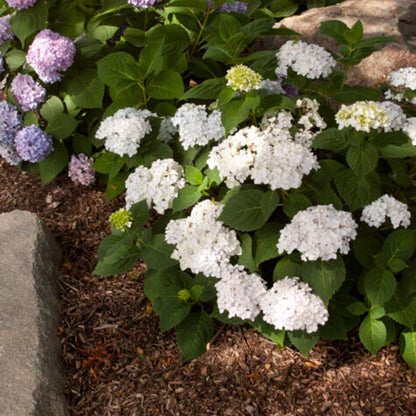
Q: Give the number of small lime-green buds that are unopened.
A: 2